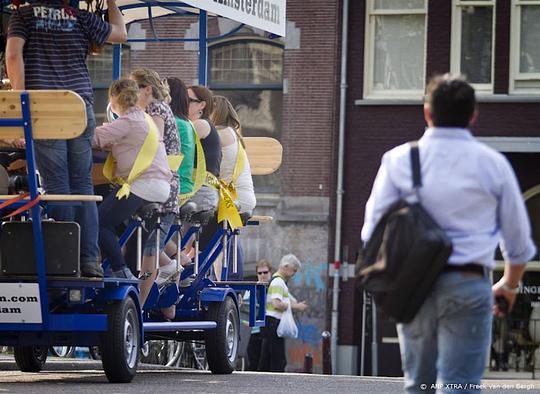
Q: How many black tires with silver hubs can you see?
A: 2